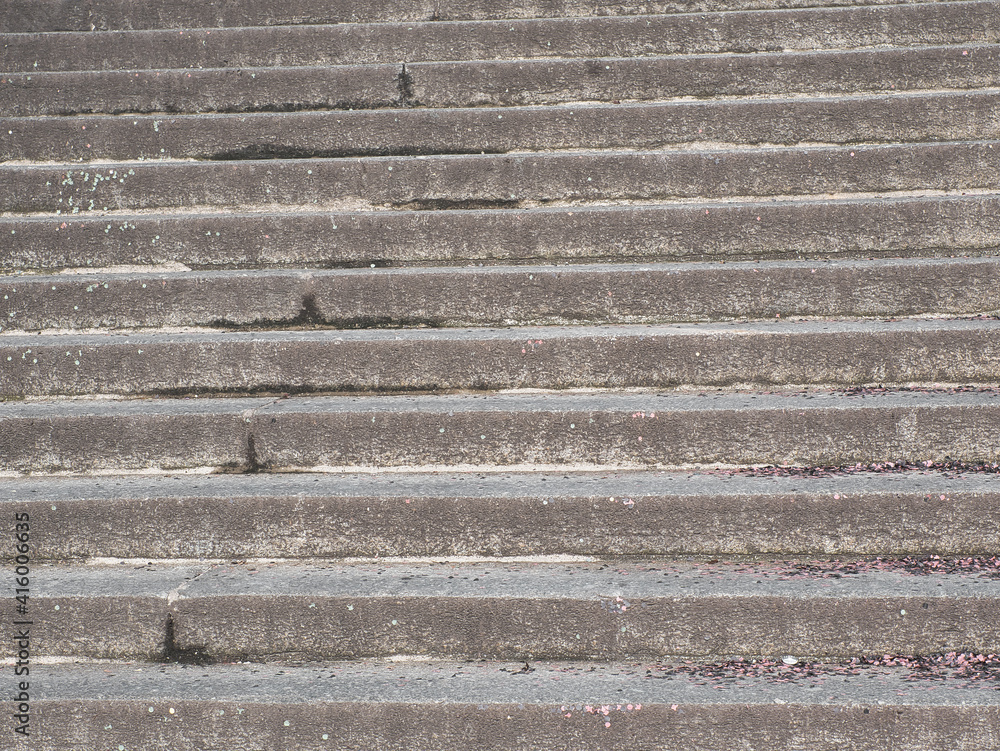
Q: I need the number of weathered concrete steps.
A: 12